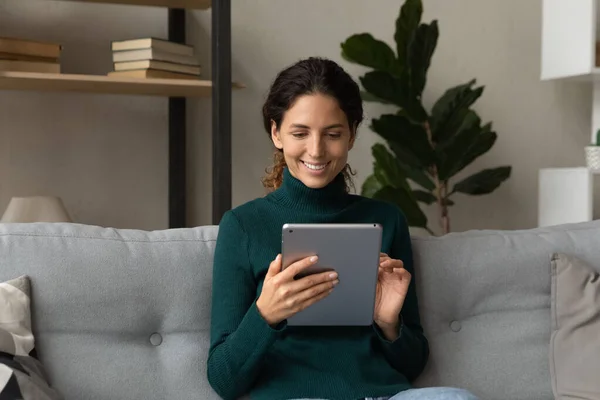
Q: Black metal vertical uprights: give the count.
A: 2